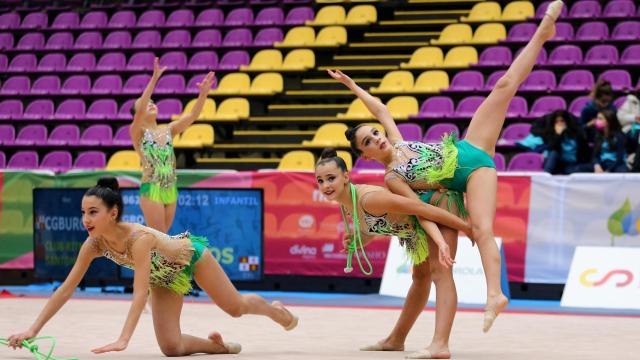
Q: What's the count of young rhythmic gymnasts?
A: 4